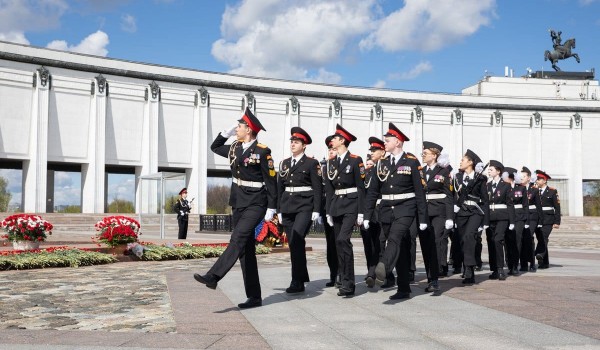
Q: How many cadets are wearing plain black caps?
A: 5